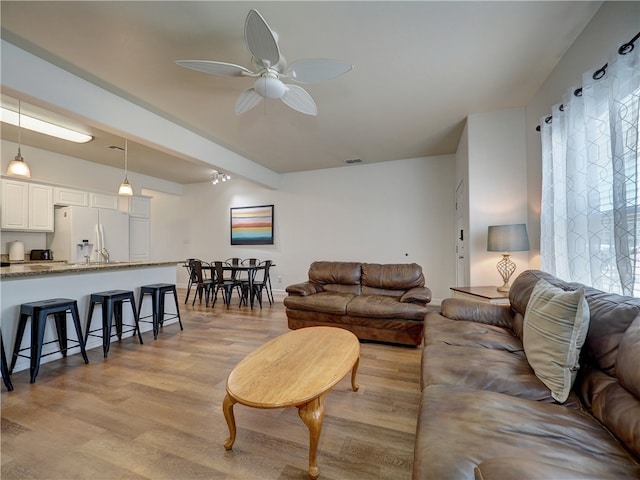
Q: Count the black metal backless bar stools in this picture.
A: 4